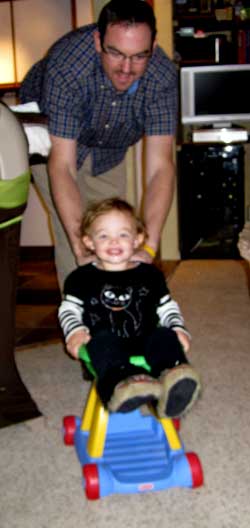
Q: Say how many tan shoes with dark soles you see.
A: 2